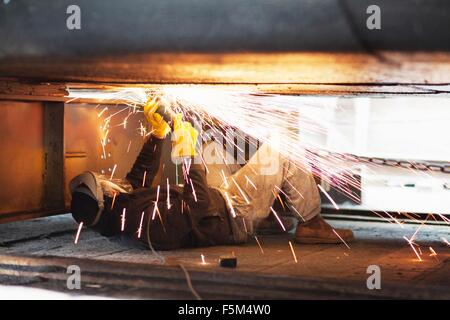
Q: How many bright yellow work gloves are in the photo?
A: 2